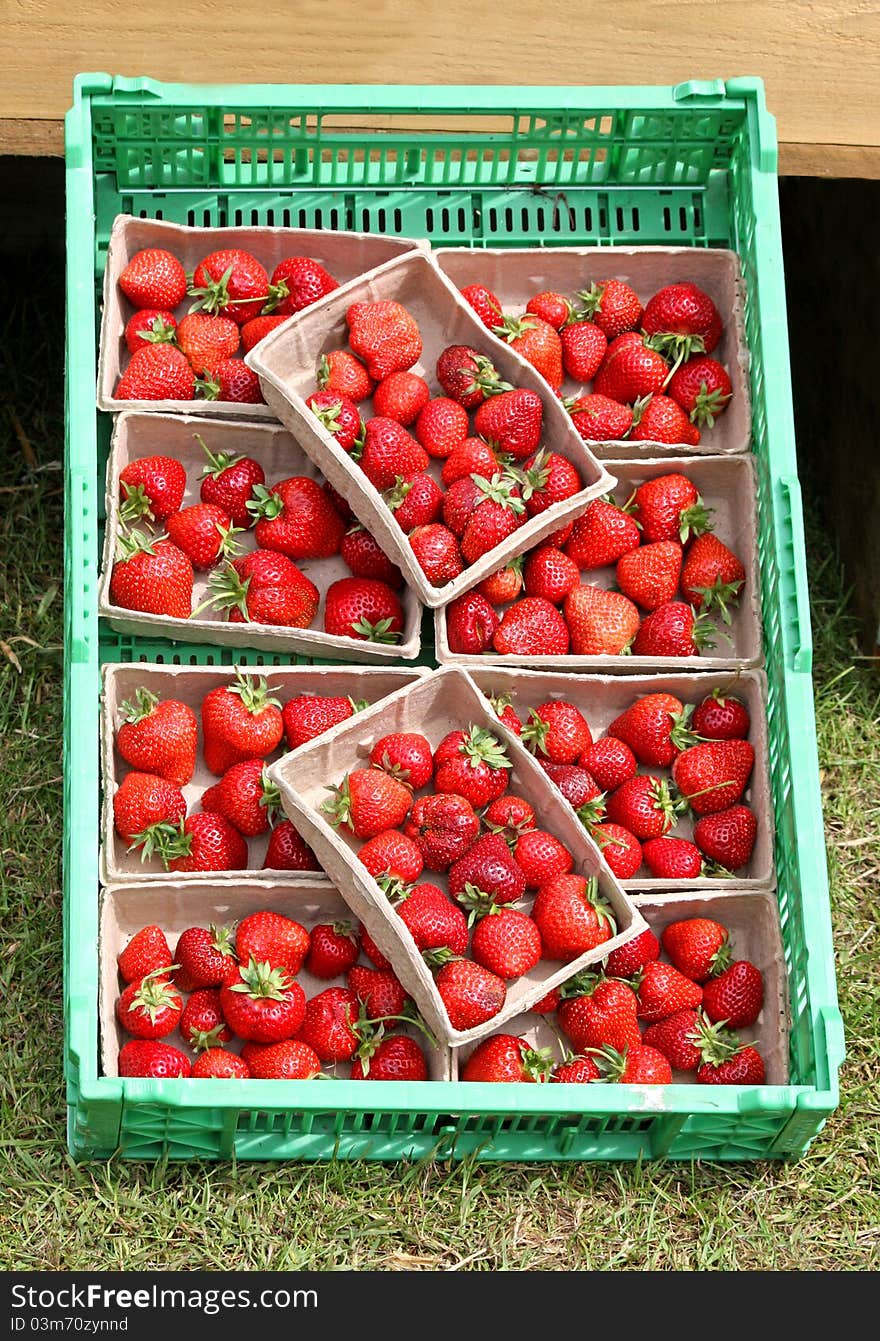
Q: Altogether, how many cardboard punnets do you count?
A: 10